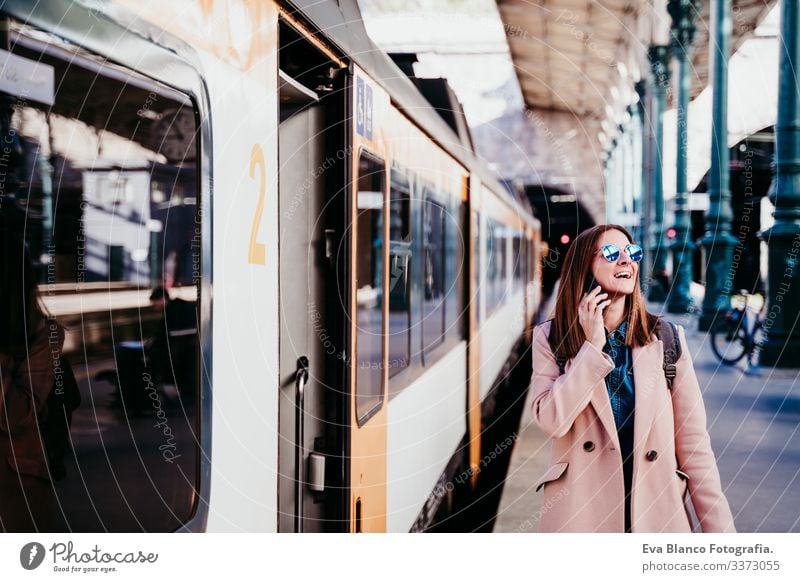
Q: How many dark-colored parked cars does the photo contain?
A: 0